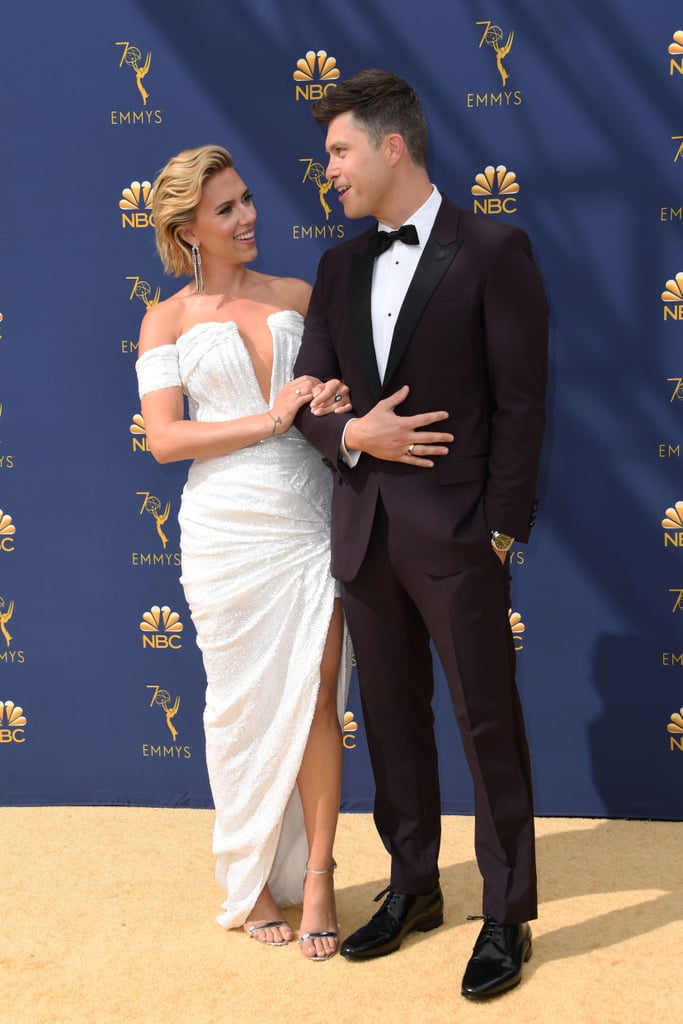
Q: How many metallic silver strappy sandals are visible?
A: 2